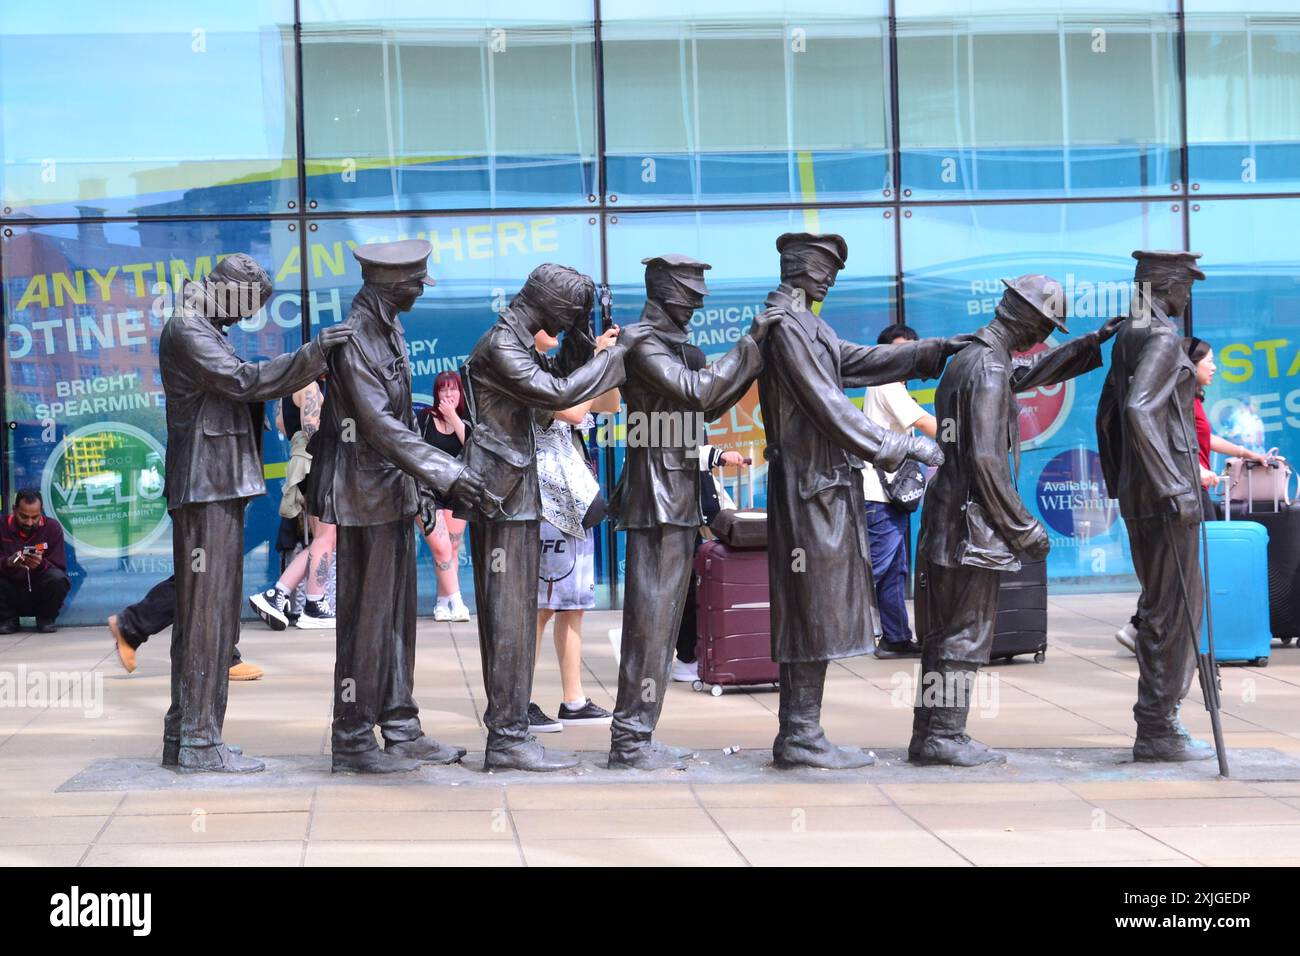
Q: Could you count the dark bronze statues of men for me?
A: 7